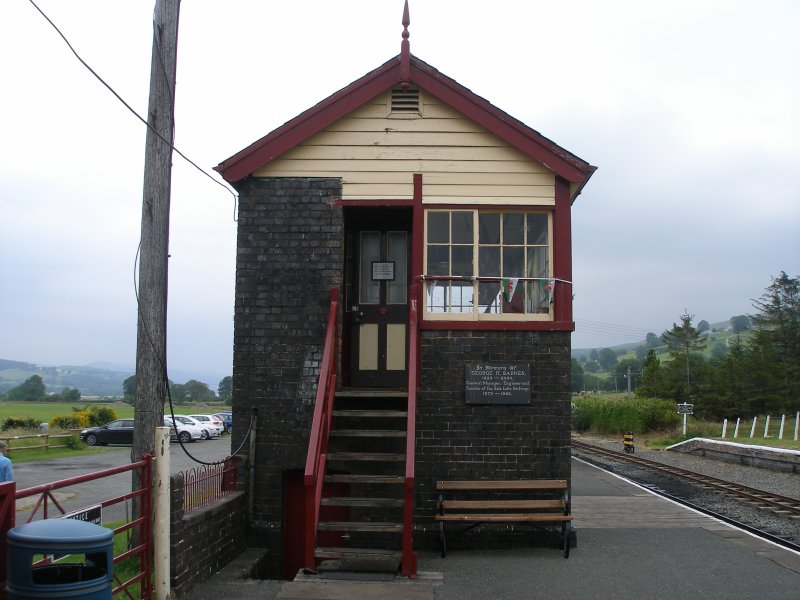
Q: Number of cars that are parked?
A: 5